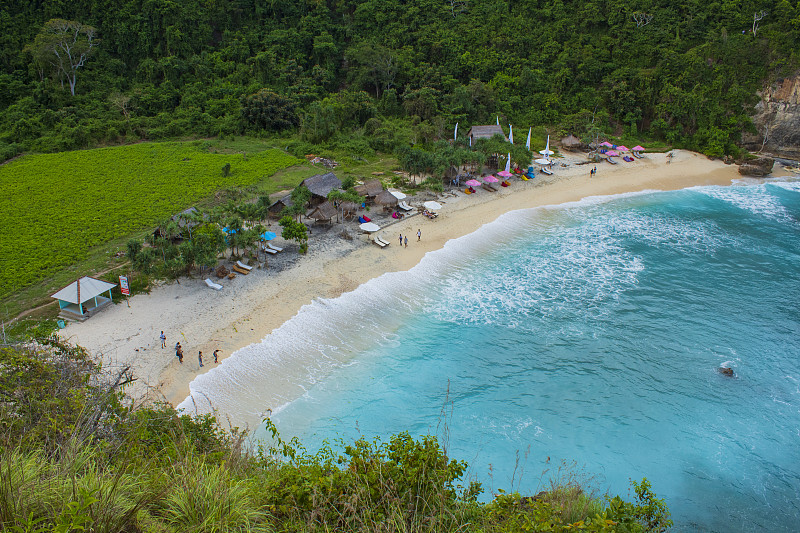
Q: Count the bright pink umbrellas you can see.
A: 7